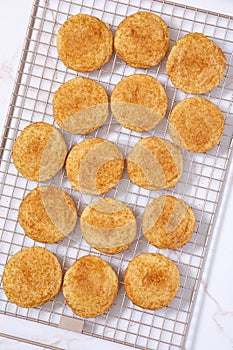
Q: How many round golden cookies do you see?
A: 15